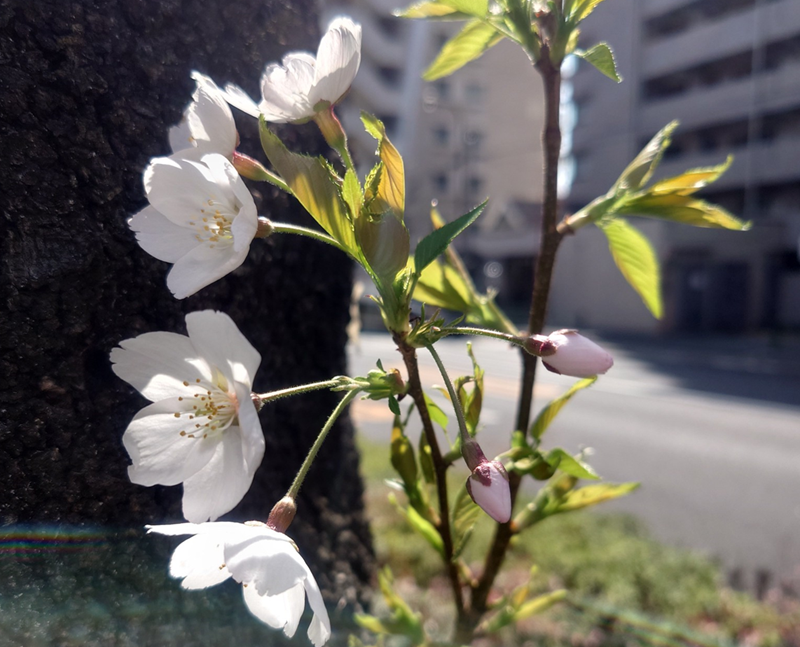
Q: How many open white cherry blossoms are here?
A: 5